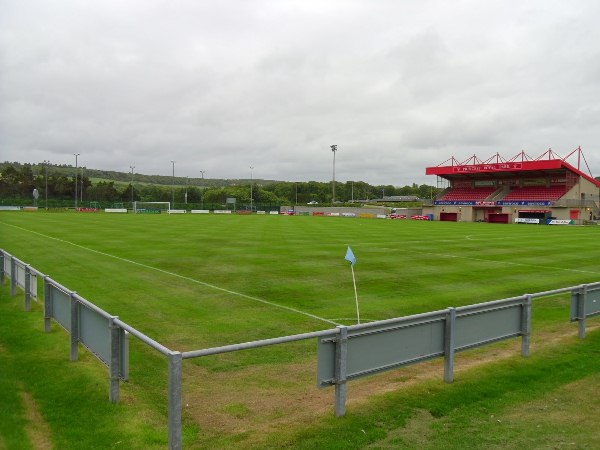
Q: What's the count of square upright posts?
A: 11